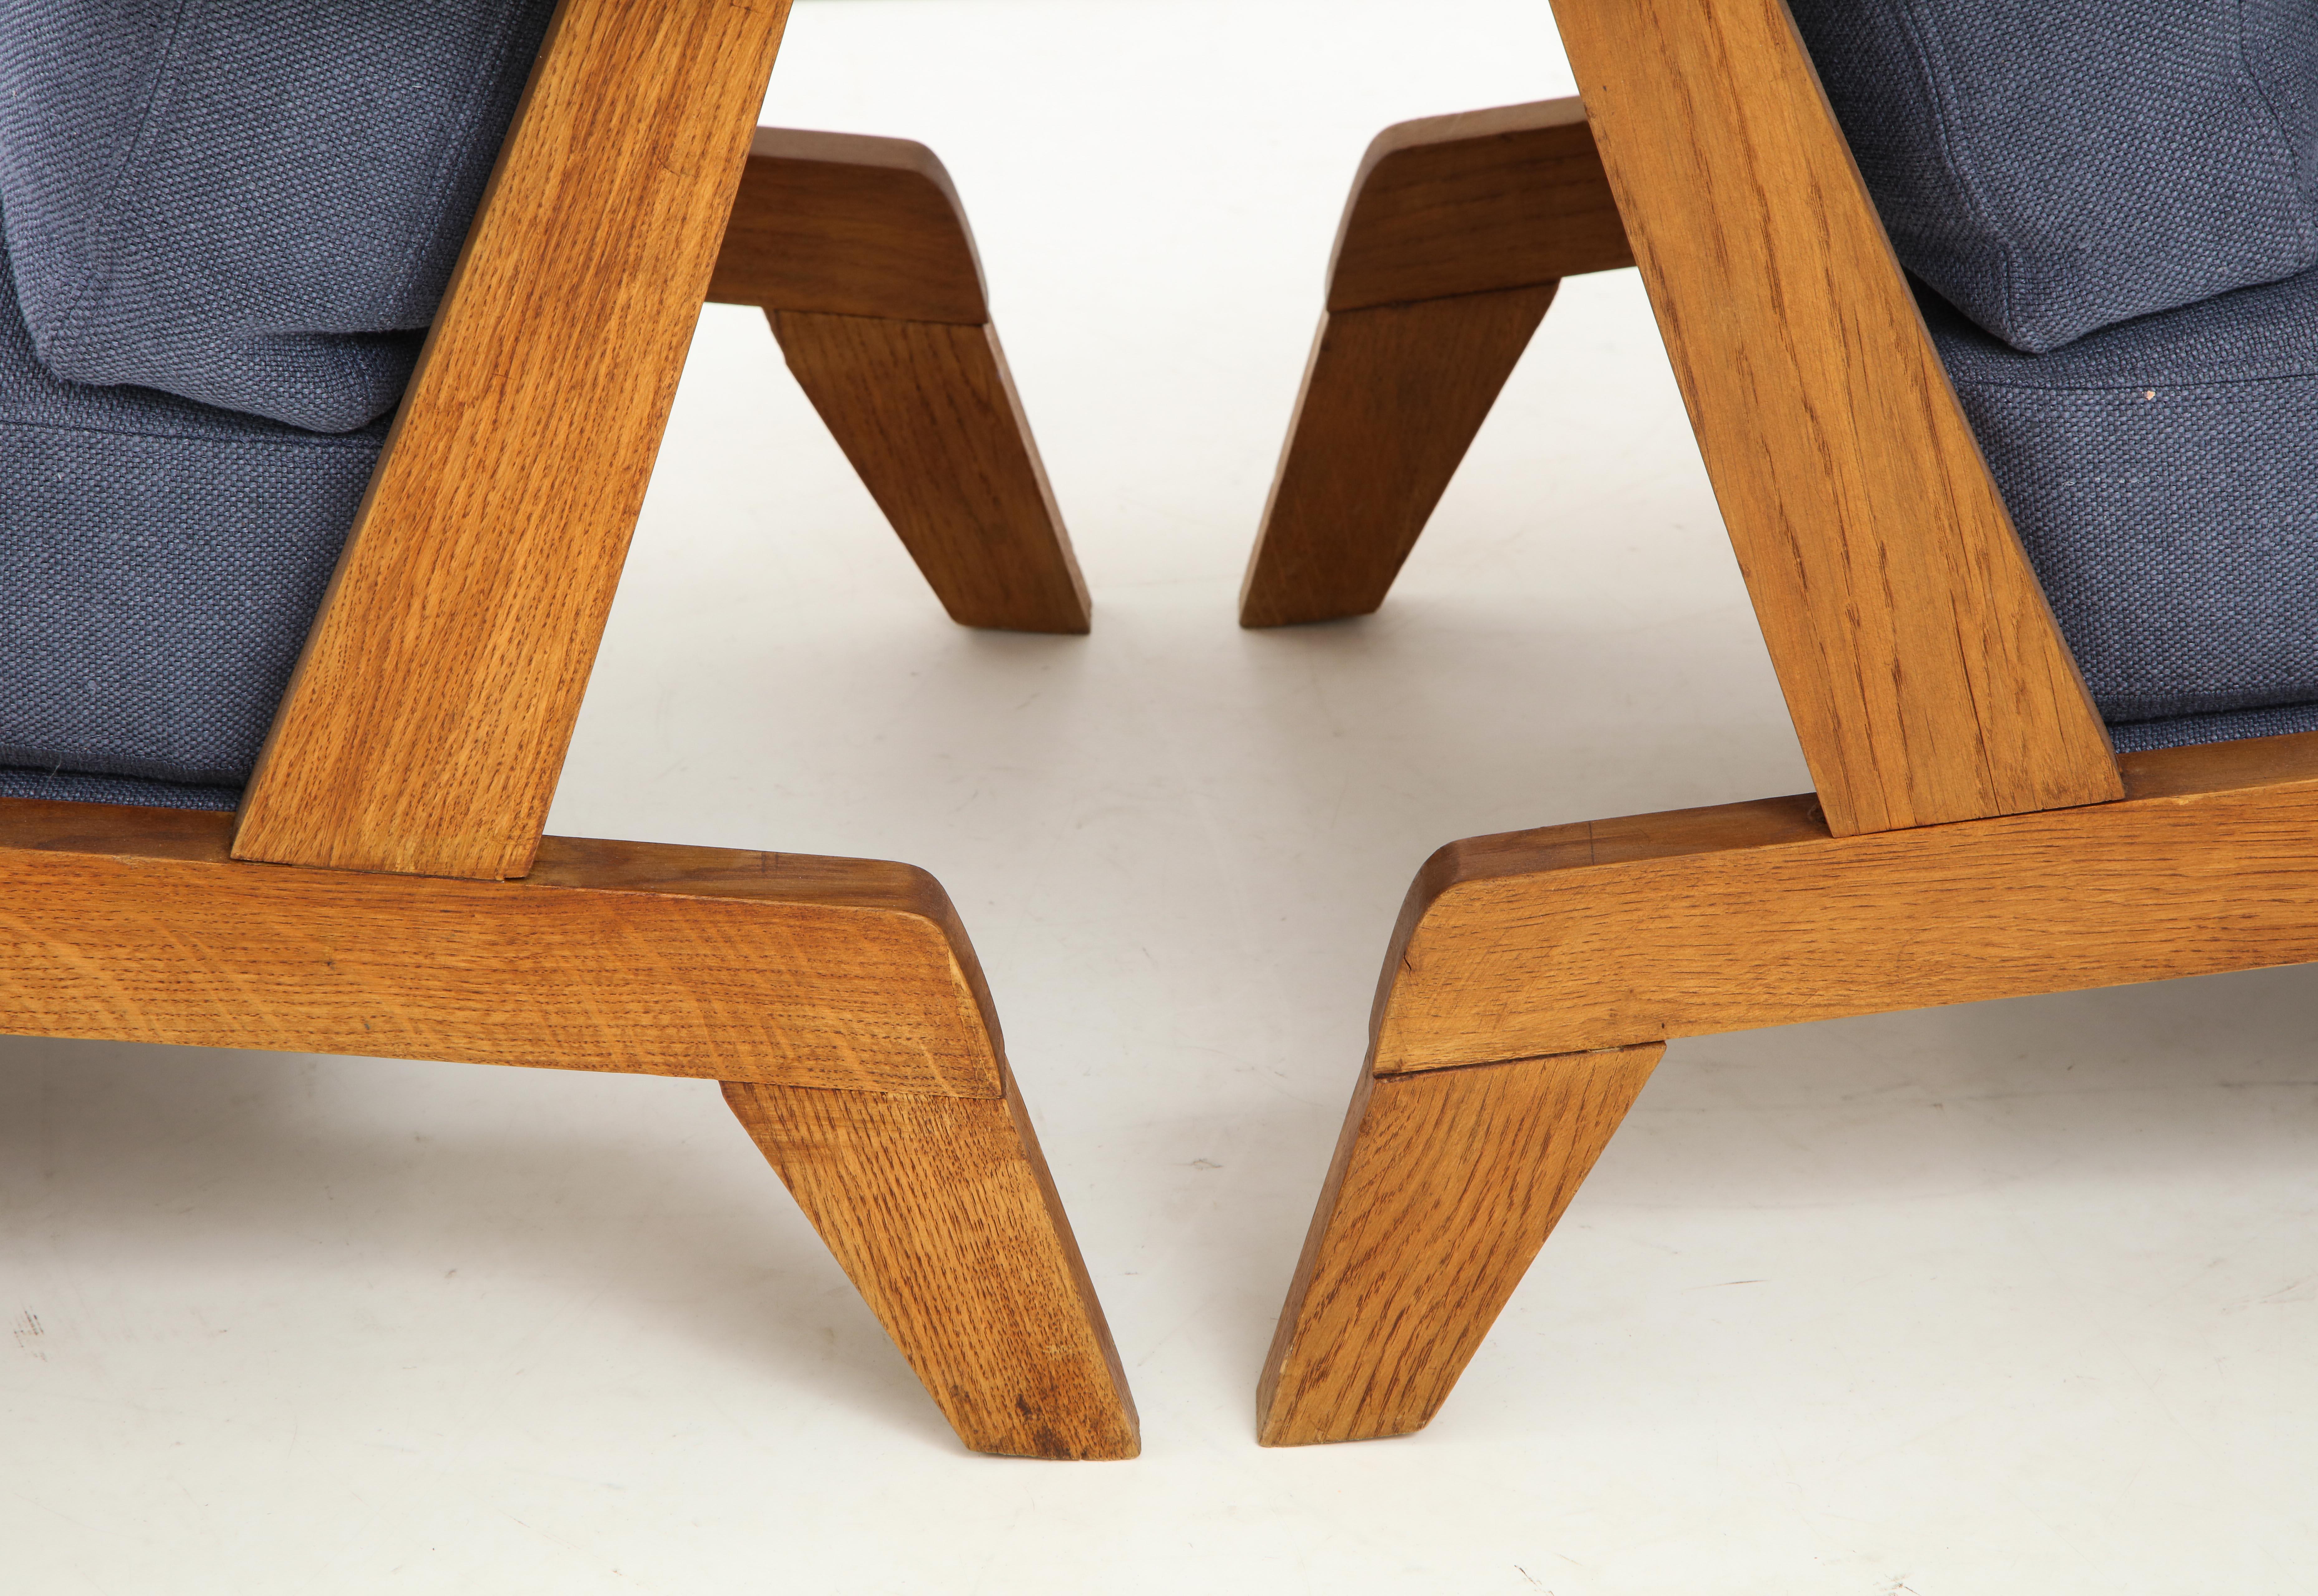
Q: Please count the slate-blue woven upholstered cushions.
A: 4